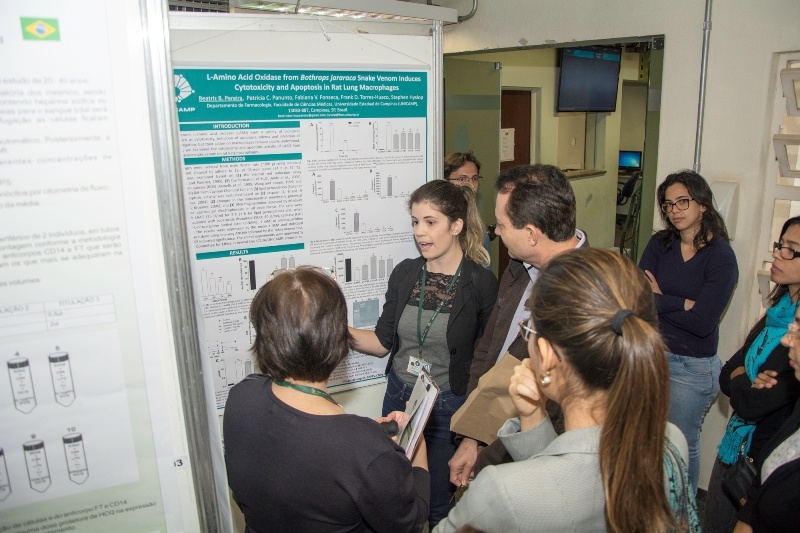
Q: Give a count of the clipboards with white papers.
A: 1